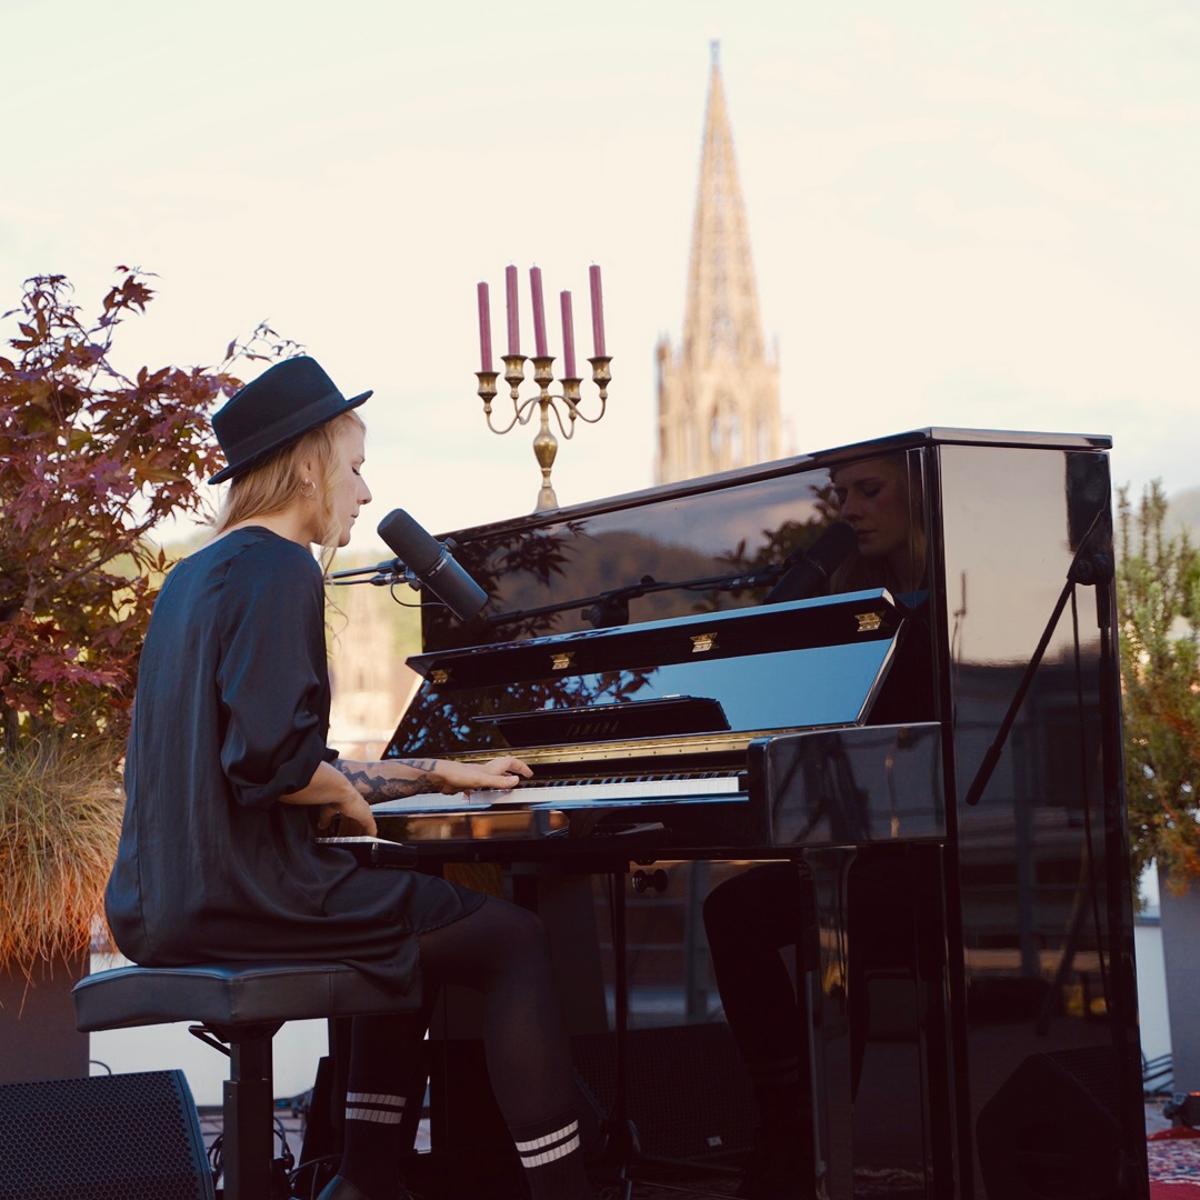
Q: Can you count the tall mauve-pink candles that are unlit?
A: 5